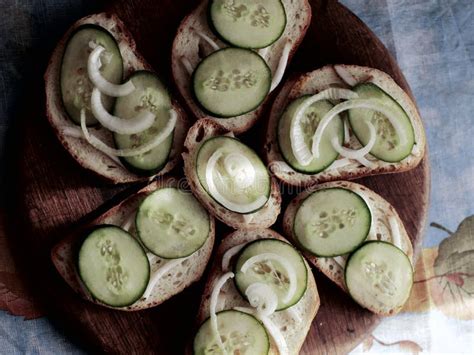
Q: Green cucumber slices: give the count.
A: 13